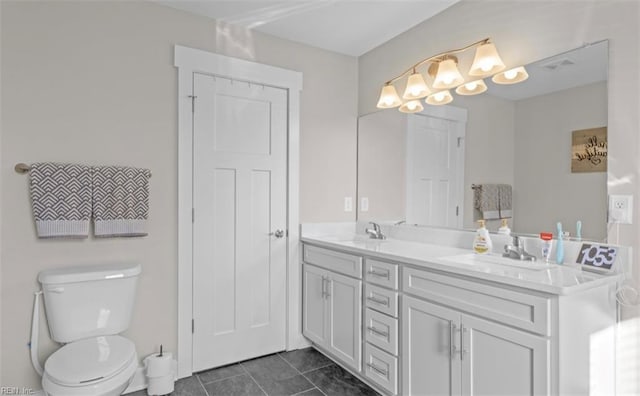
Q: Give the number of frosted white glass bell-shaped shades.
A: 4